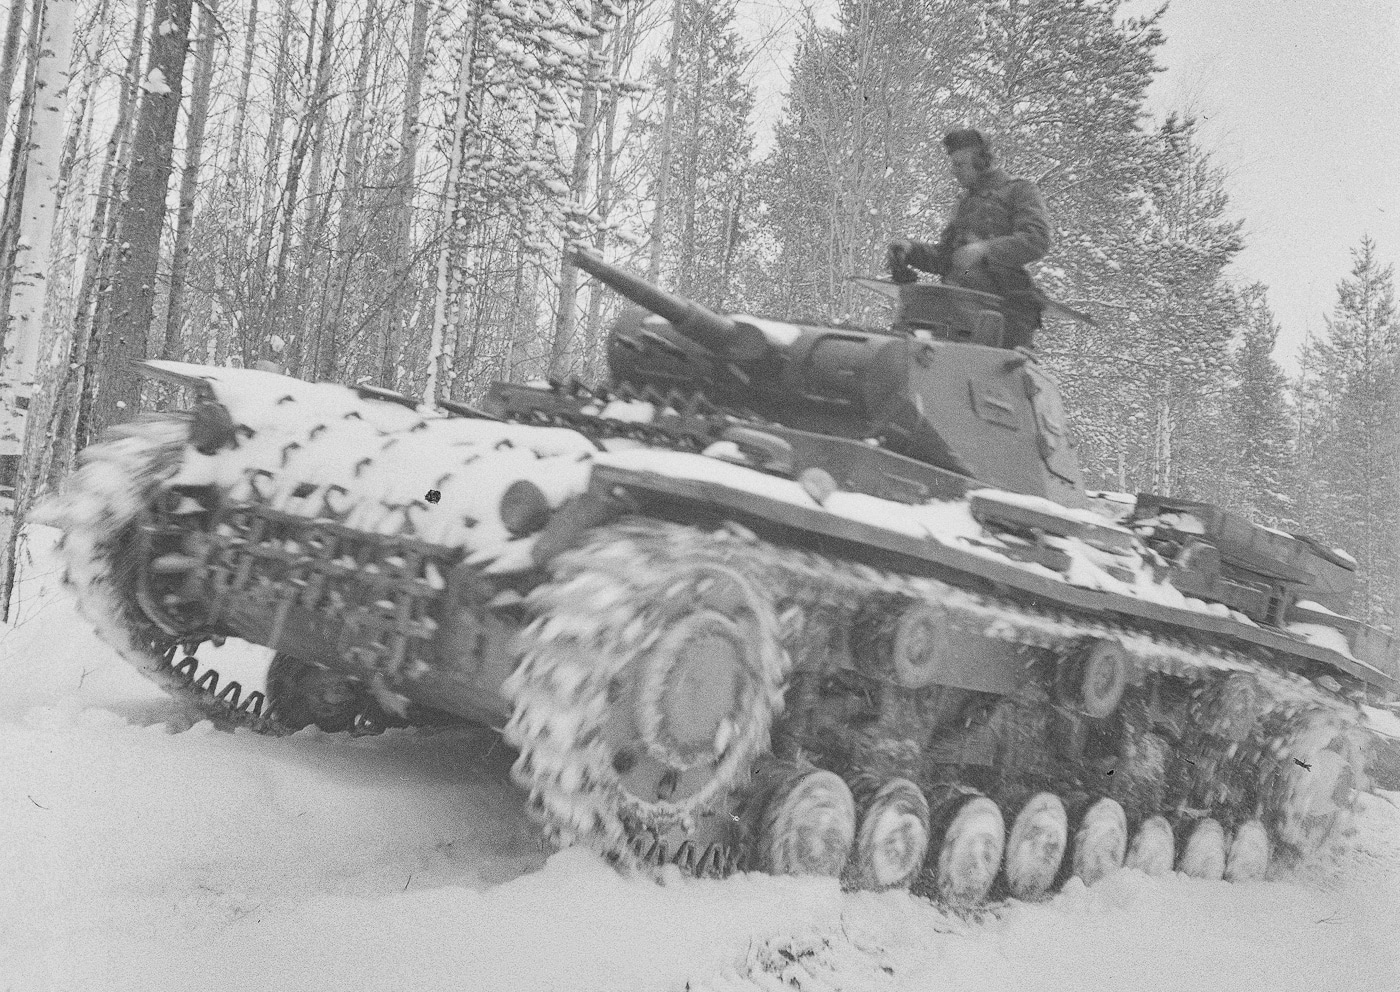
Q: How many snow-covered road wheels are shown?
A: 8